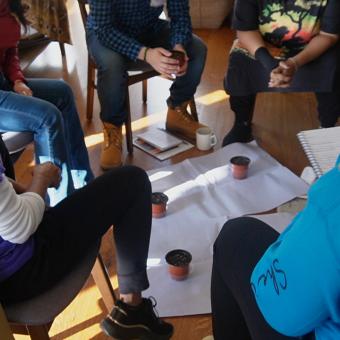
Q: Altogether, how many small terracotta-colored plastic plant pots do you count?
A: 3